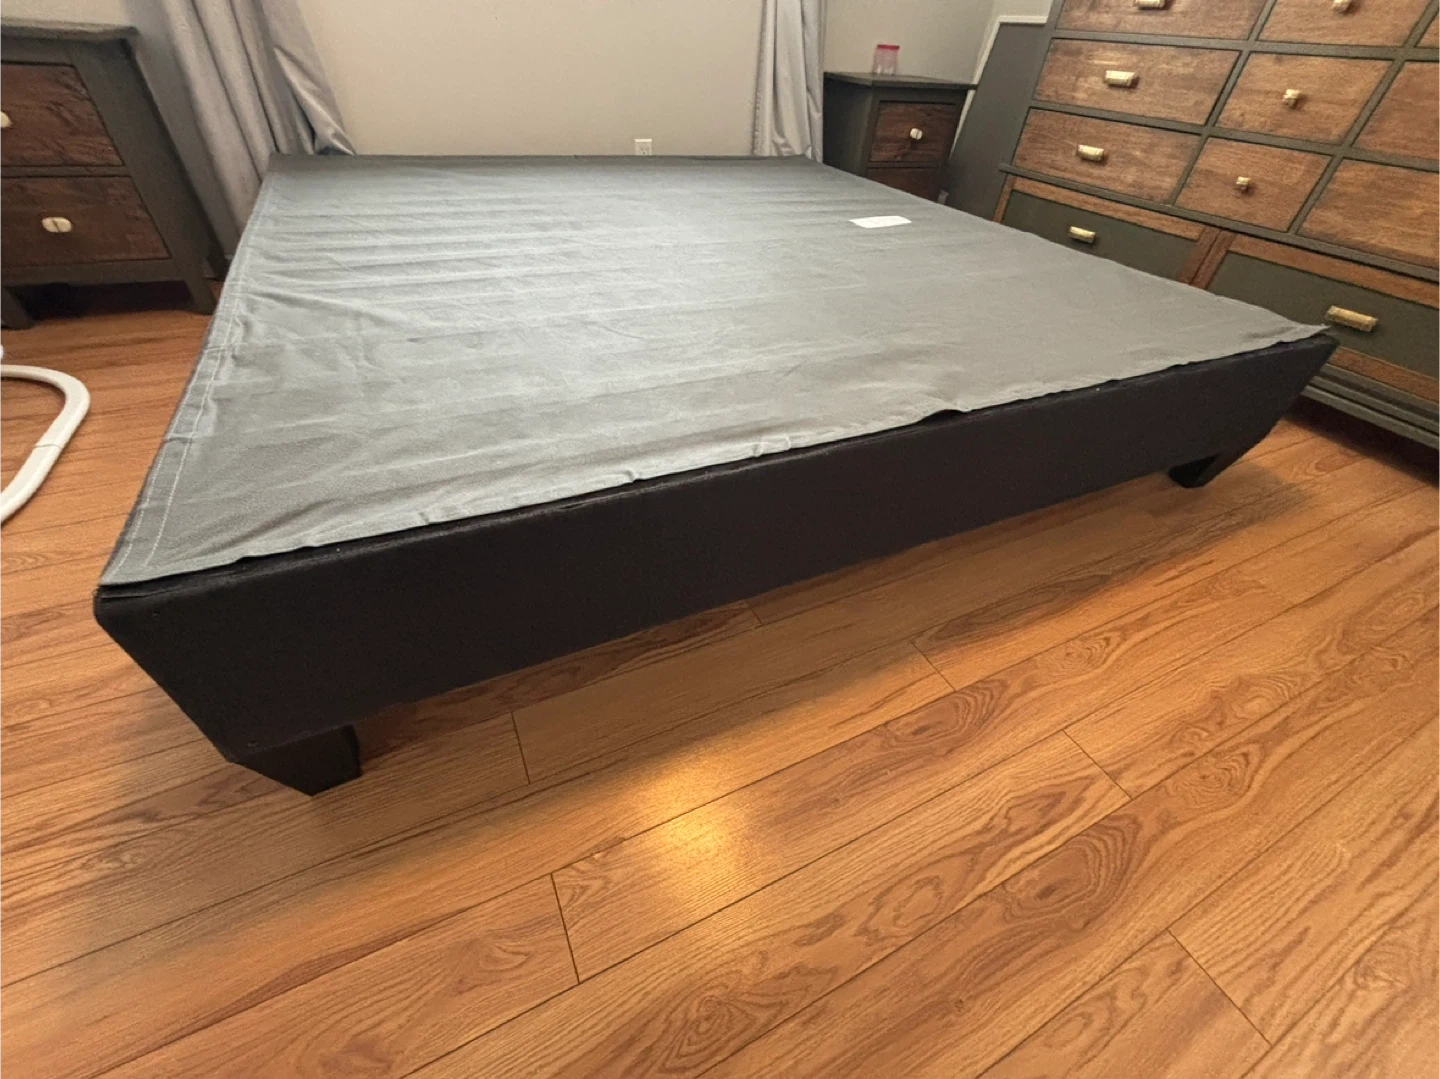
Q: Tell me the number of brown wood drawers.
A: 13